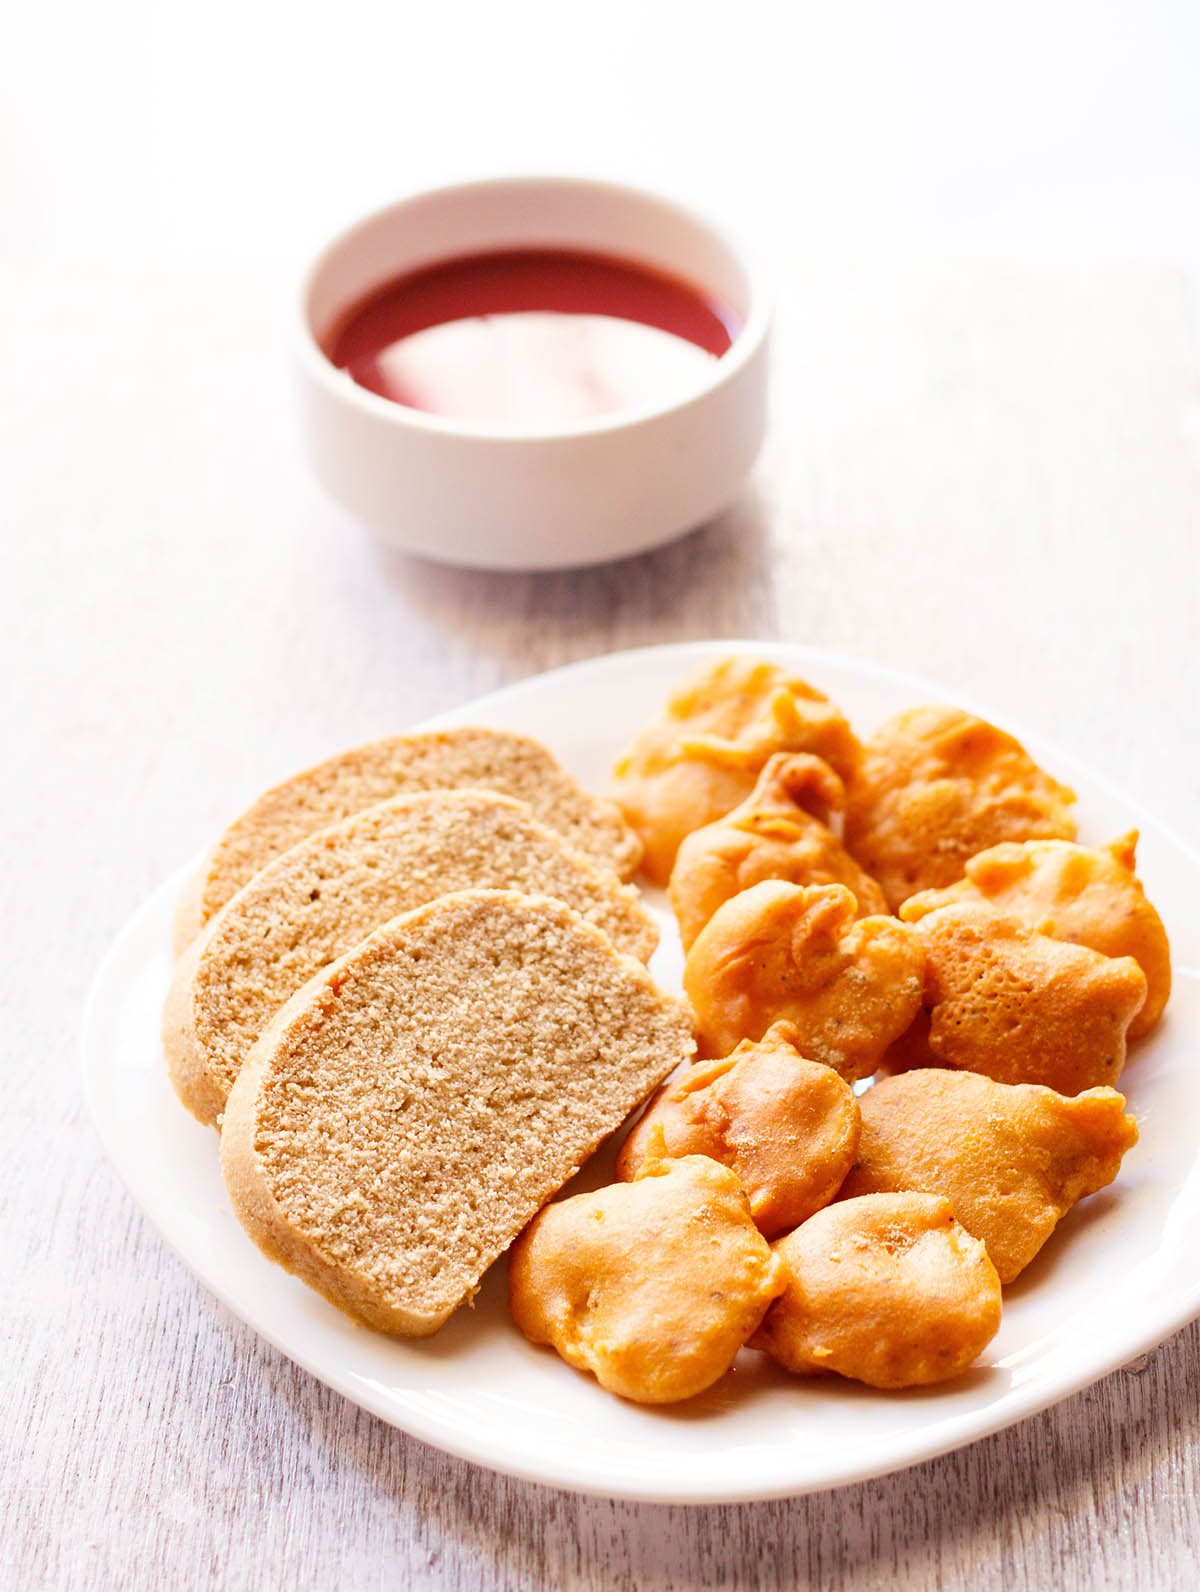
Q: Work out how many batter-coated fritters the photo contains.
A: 10